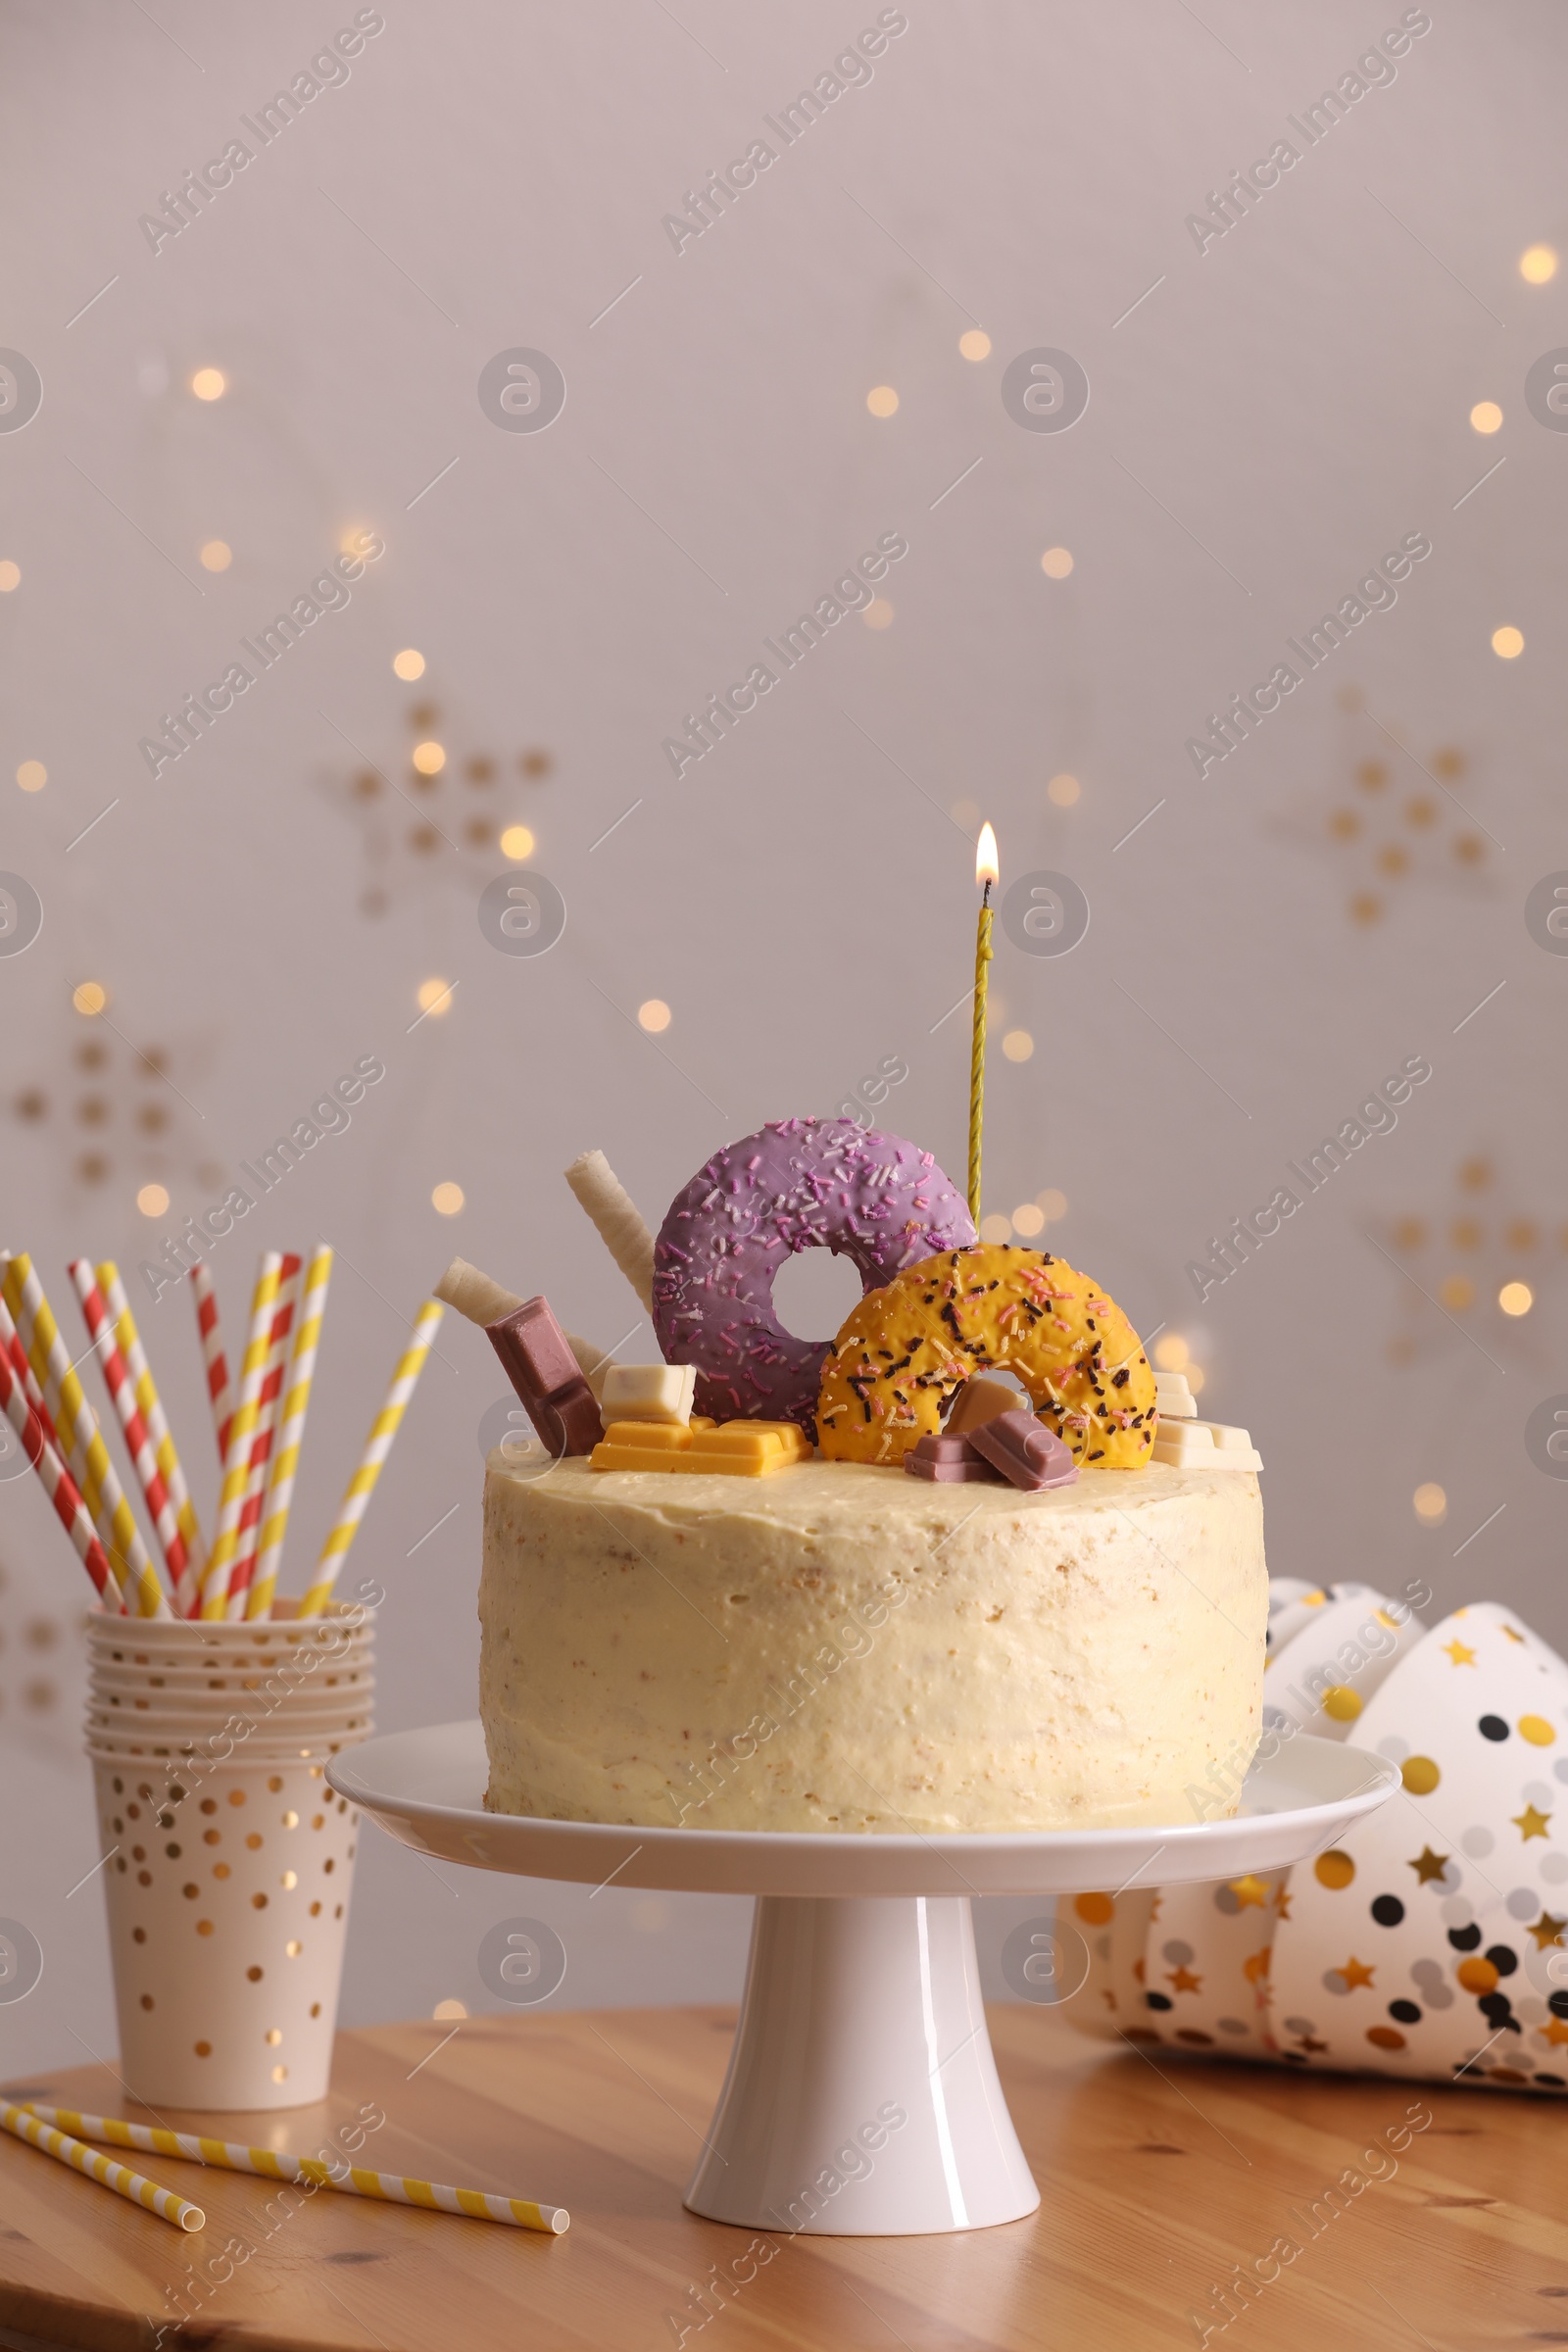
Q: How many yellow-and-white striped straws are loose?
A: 2